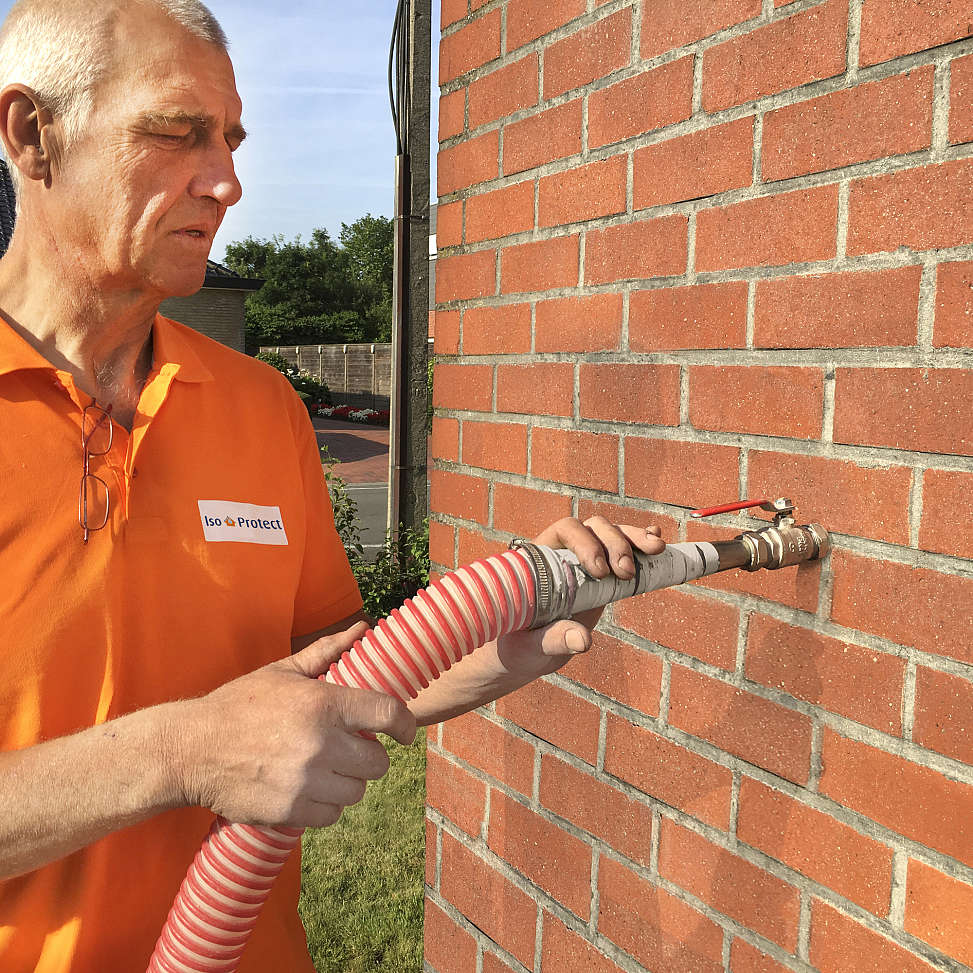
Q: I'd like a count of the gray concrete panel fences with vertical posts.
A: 1